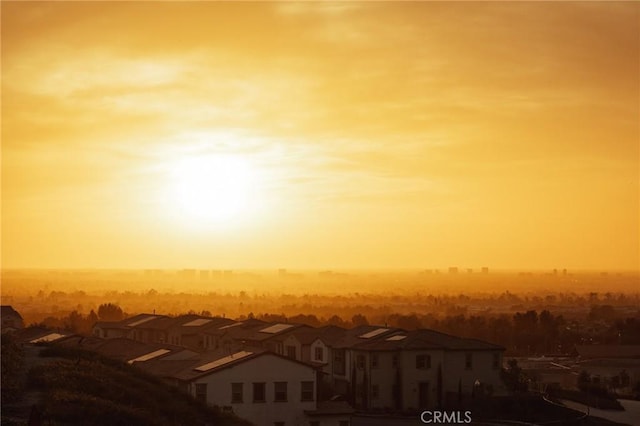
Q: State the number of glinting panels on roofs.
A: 9